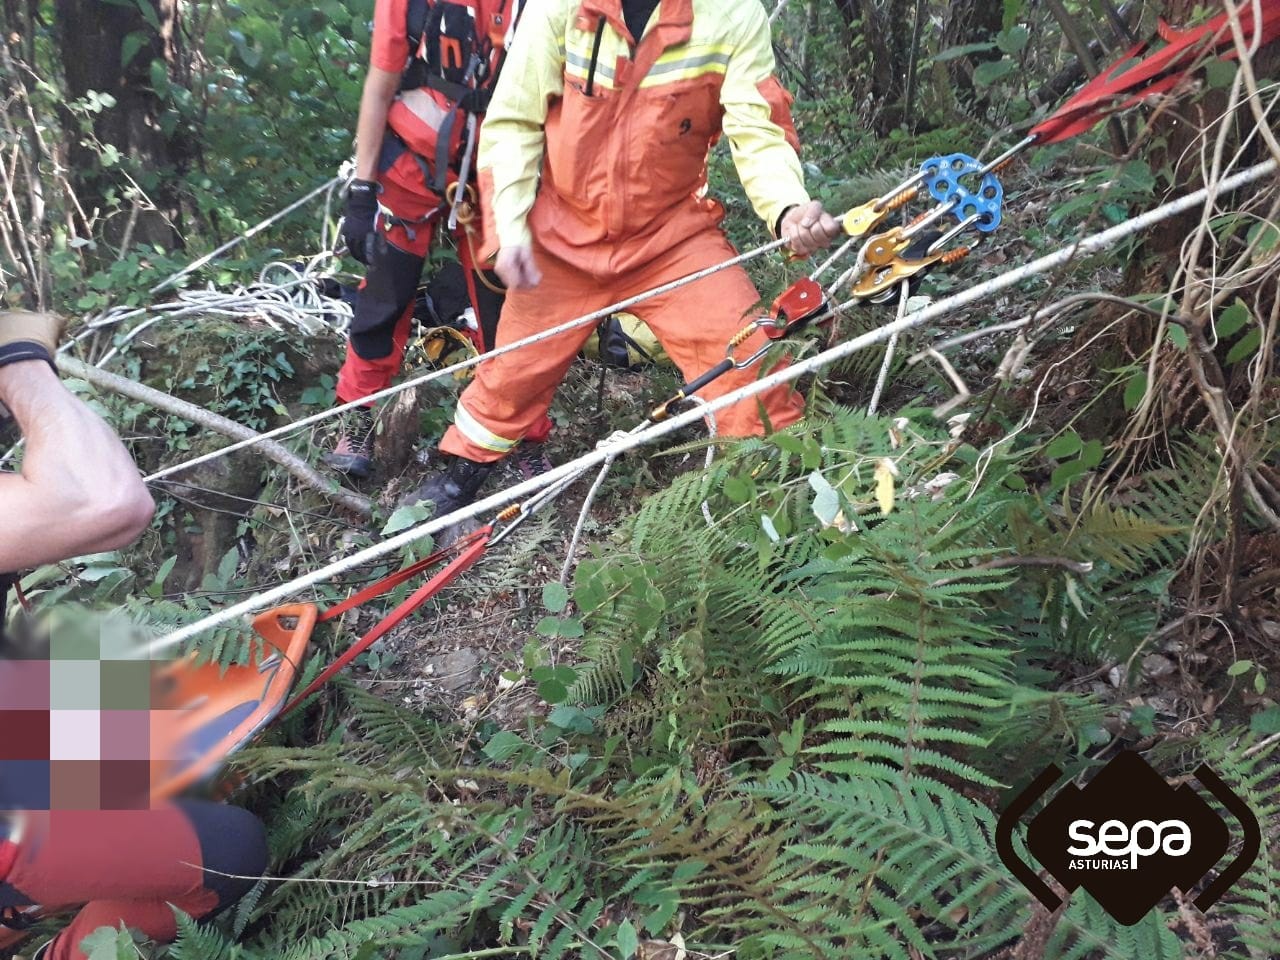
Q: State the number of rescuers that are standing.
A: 2